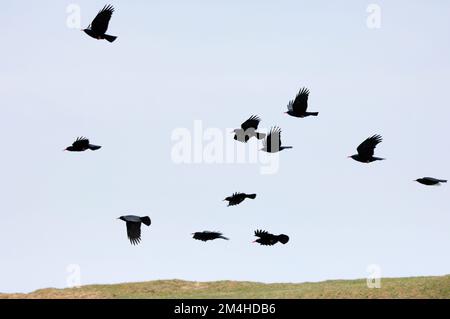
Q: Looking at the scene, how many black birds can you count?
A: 11